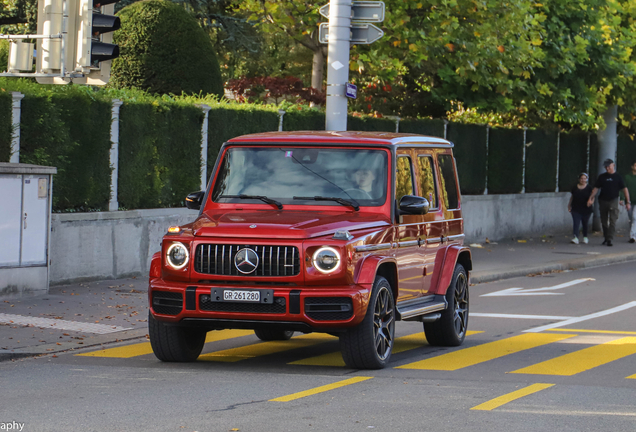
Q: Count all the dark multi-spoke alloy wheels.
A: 2